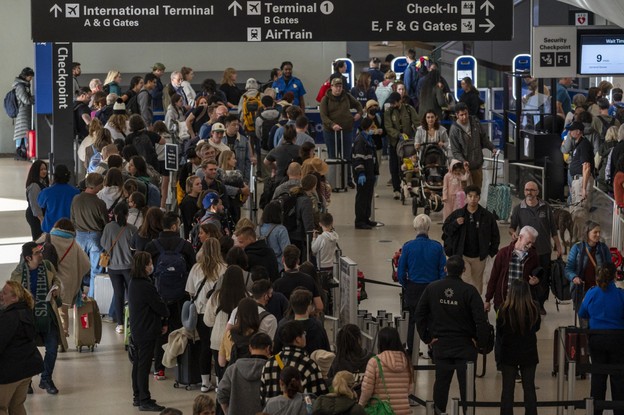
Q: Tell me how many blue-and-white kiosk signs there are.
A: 4